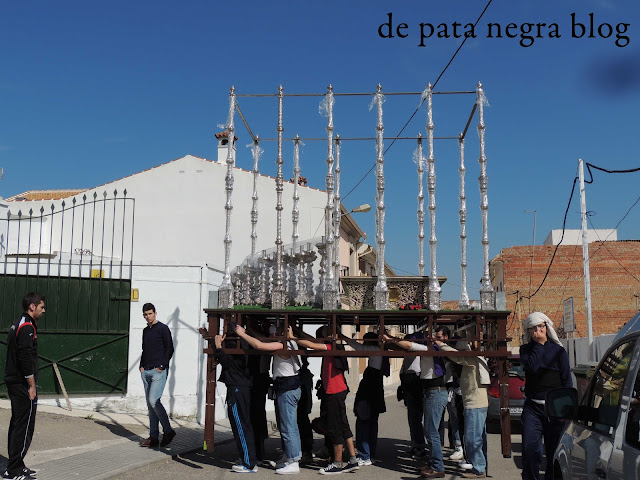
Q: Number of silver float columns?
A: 11